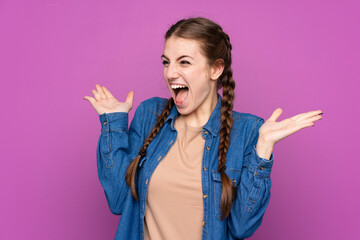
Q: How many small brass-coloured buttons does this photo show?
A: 8